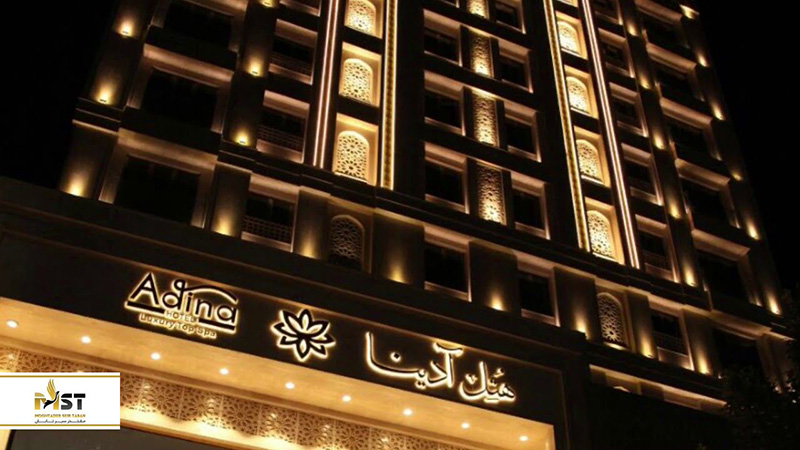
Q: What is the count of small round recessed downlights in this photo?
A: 9